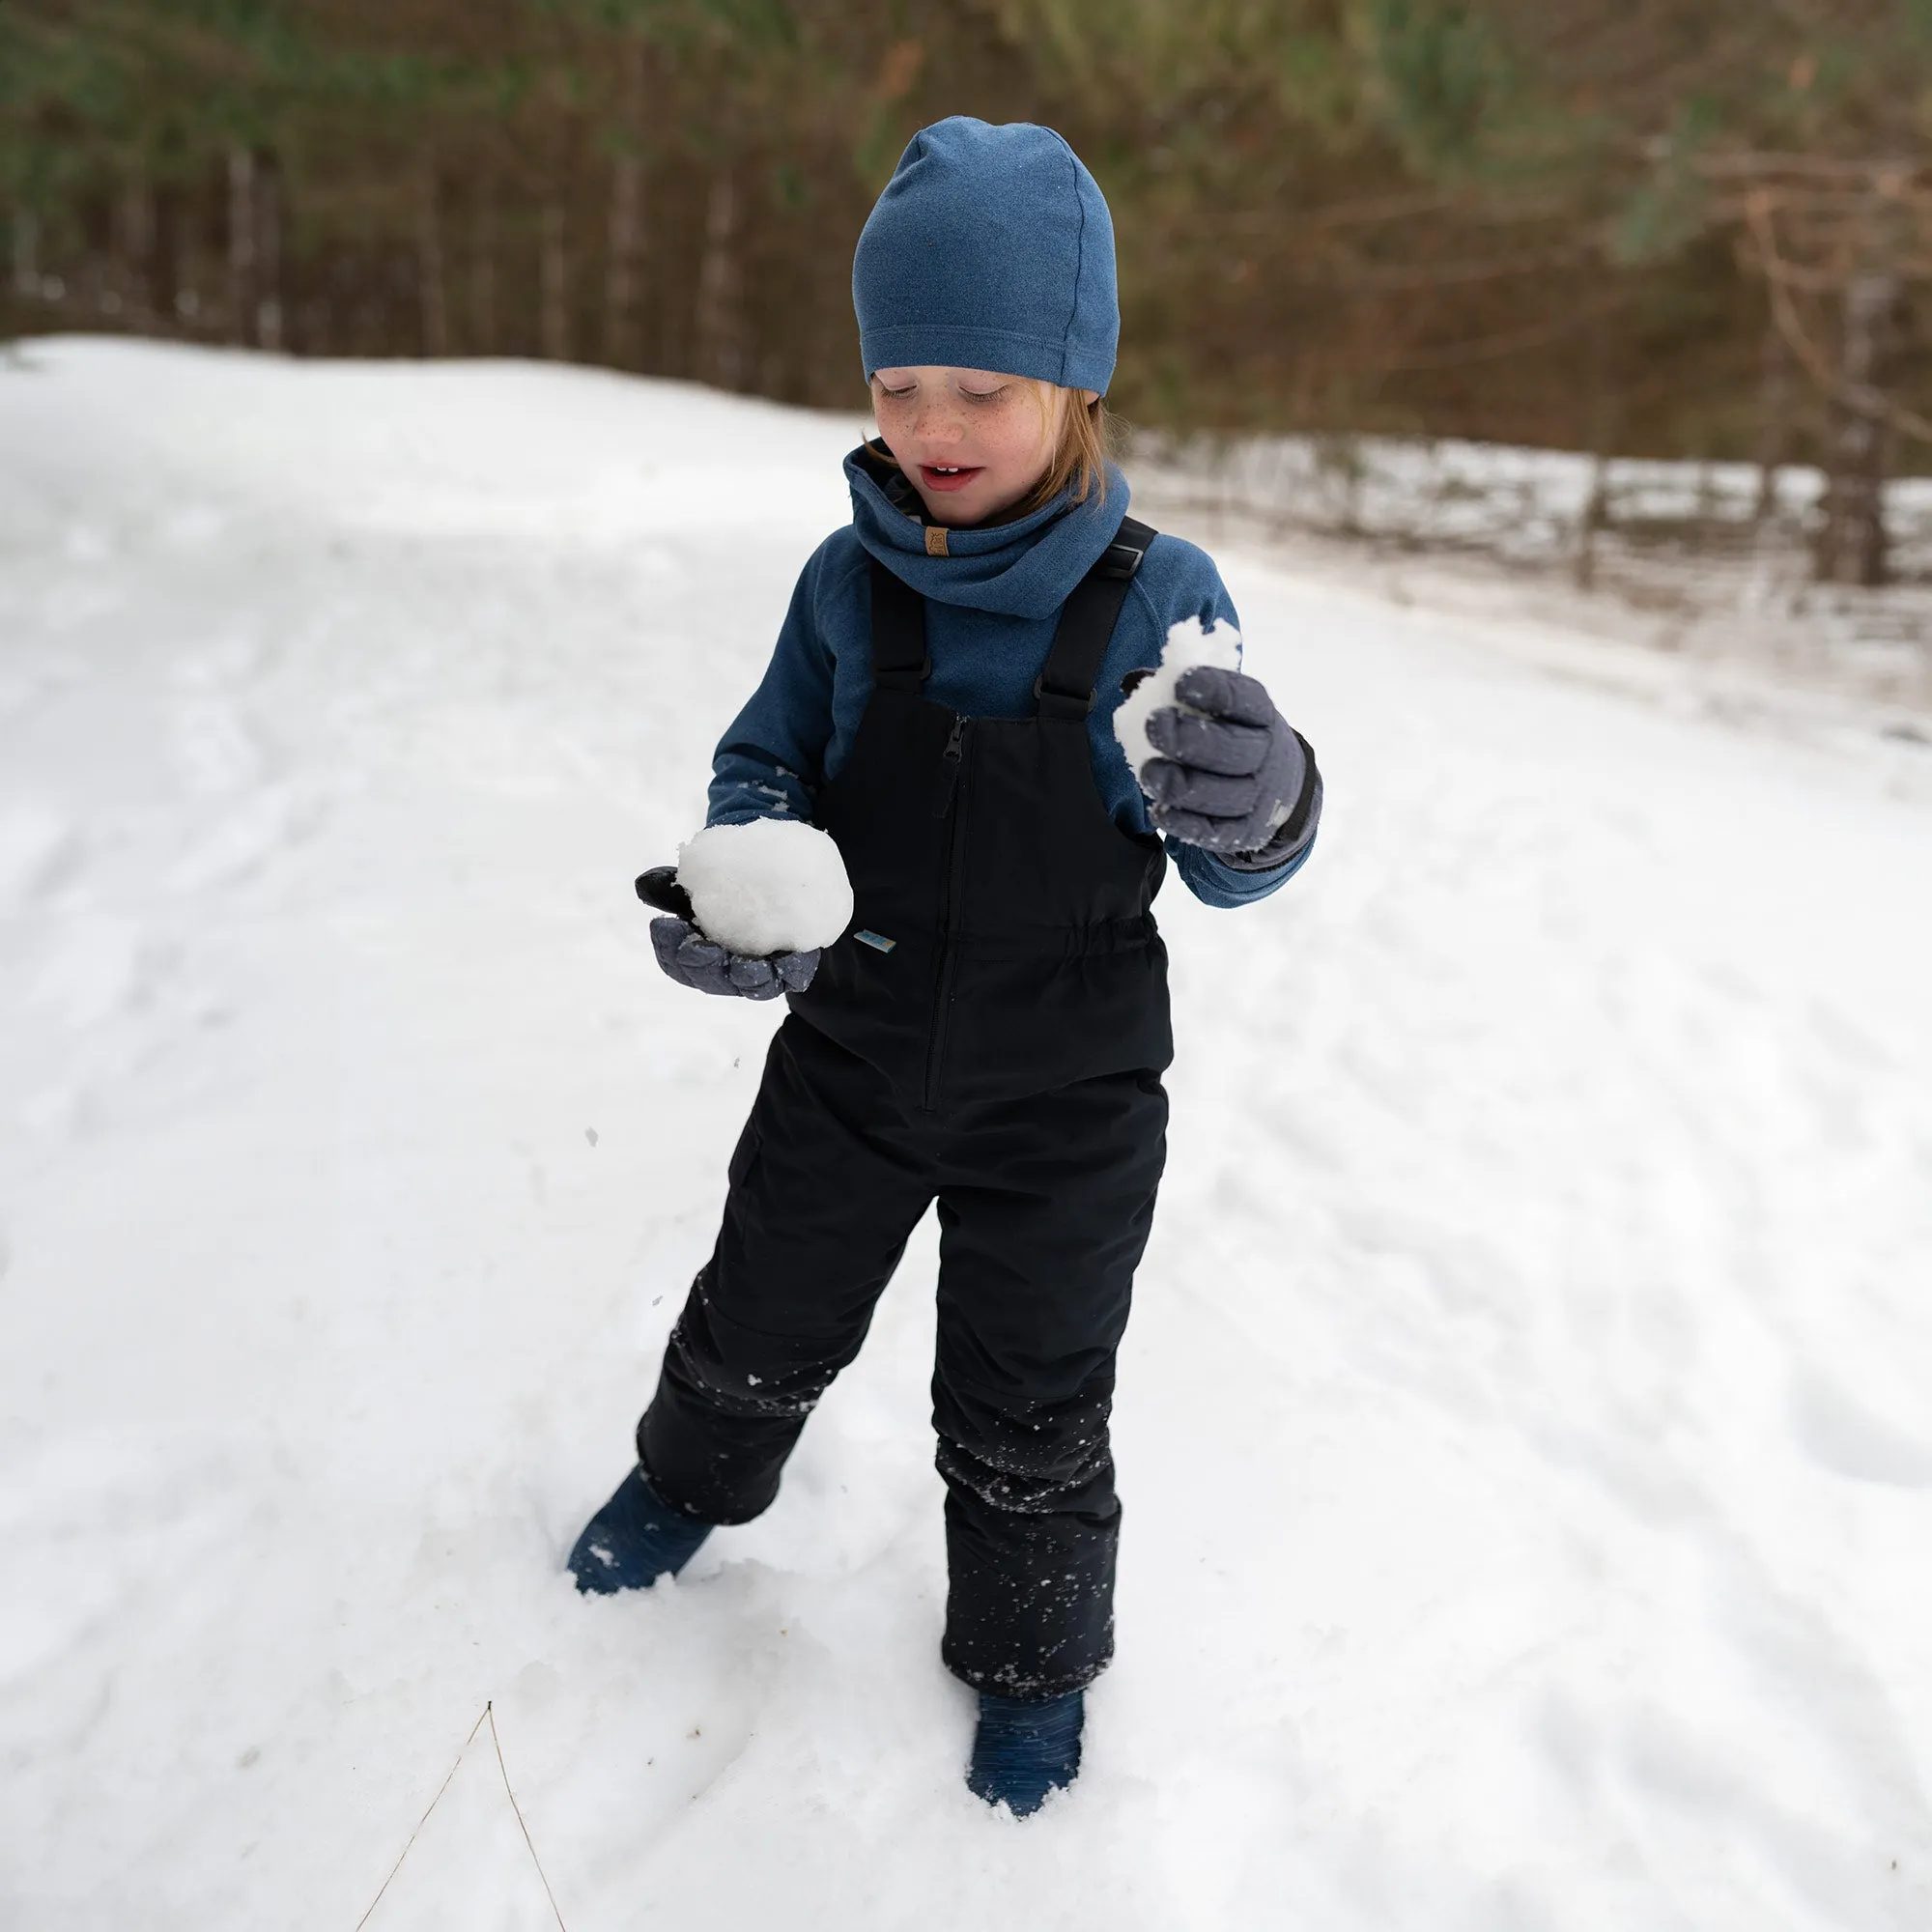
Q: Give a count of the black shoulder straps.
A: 2